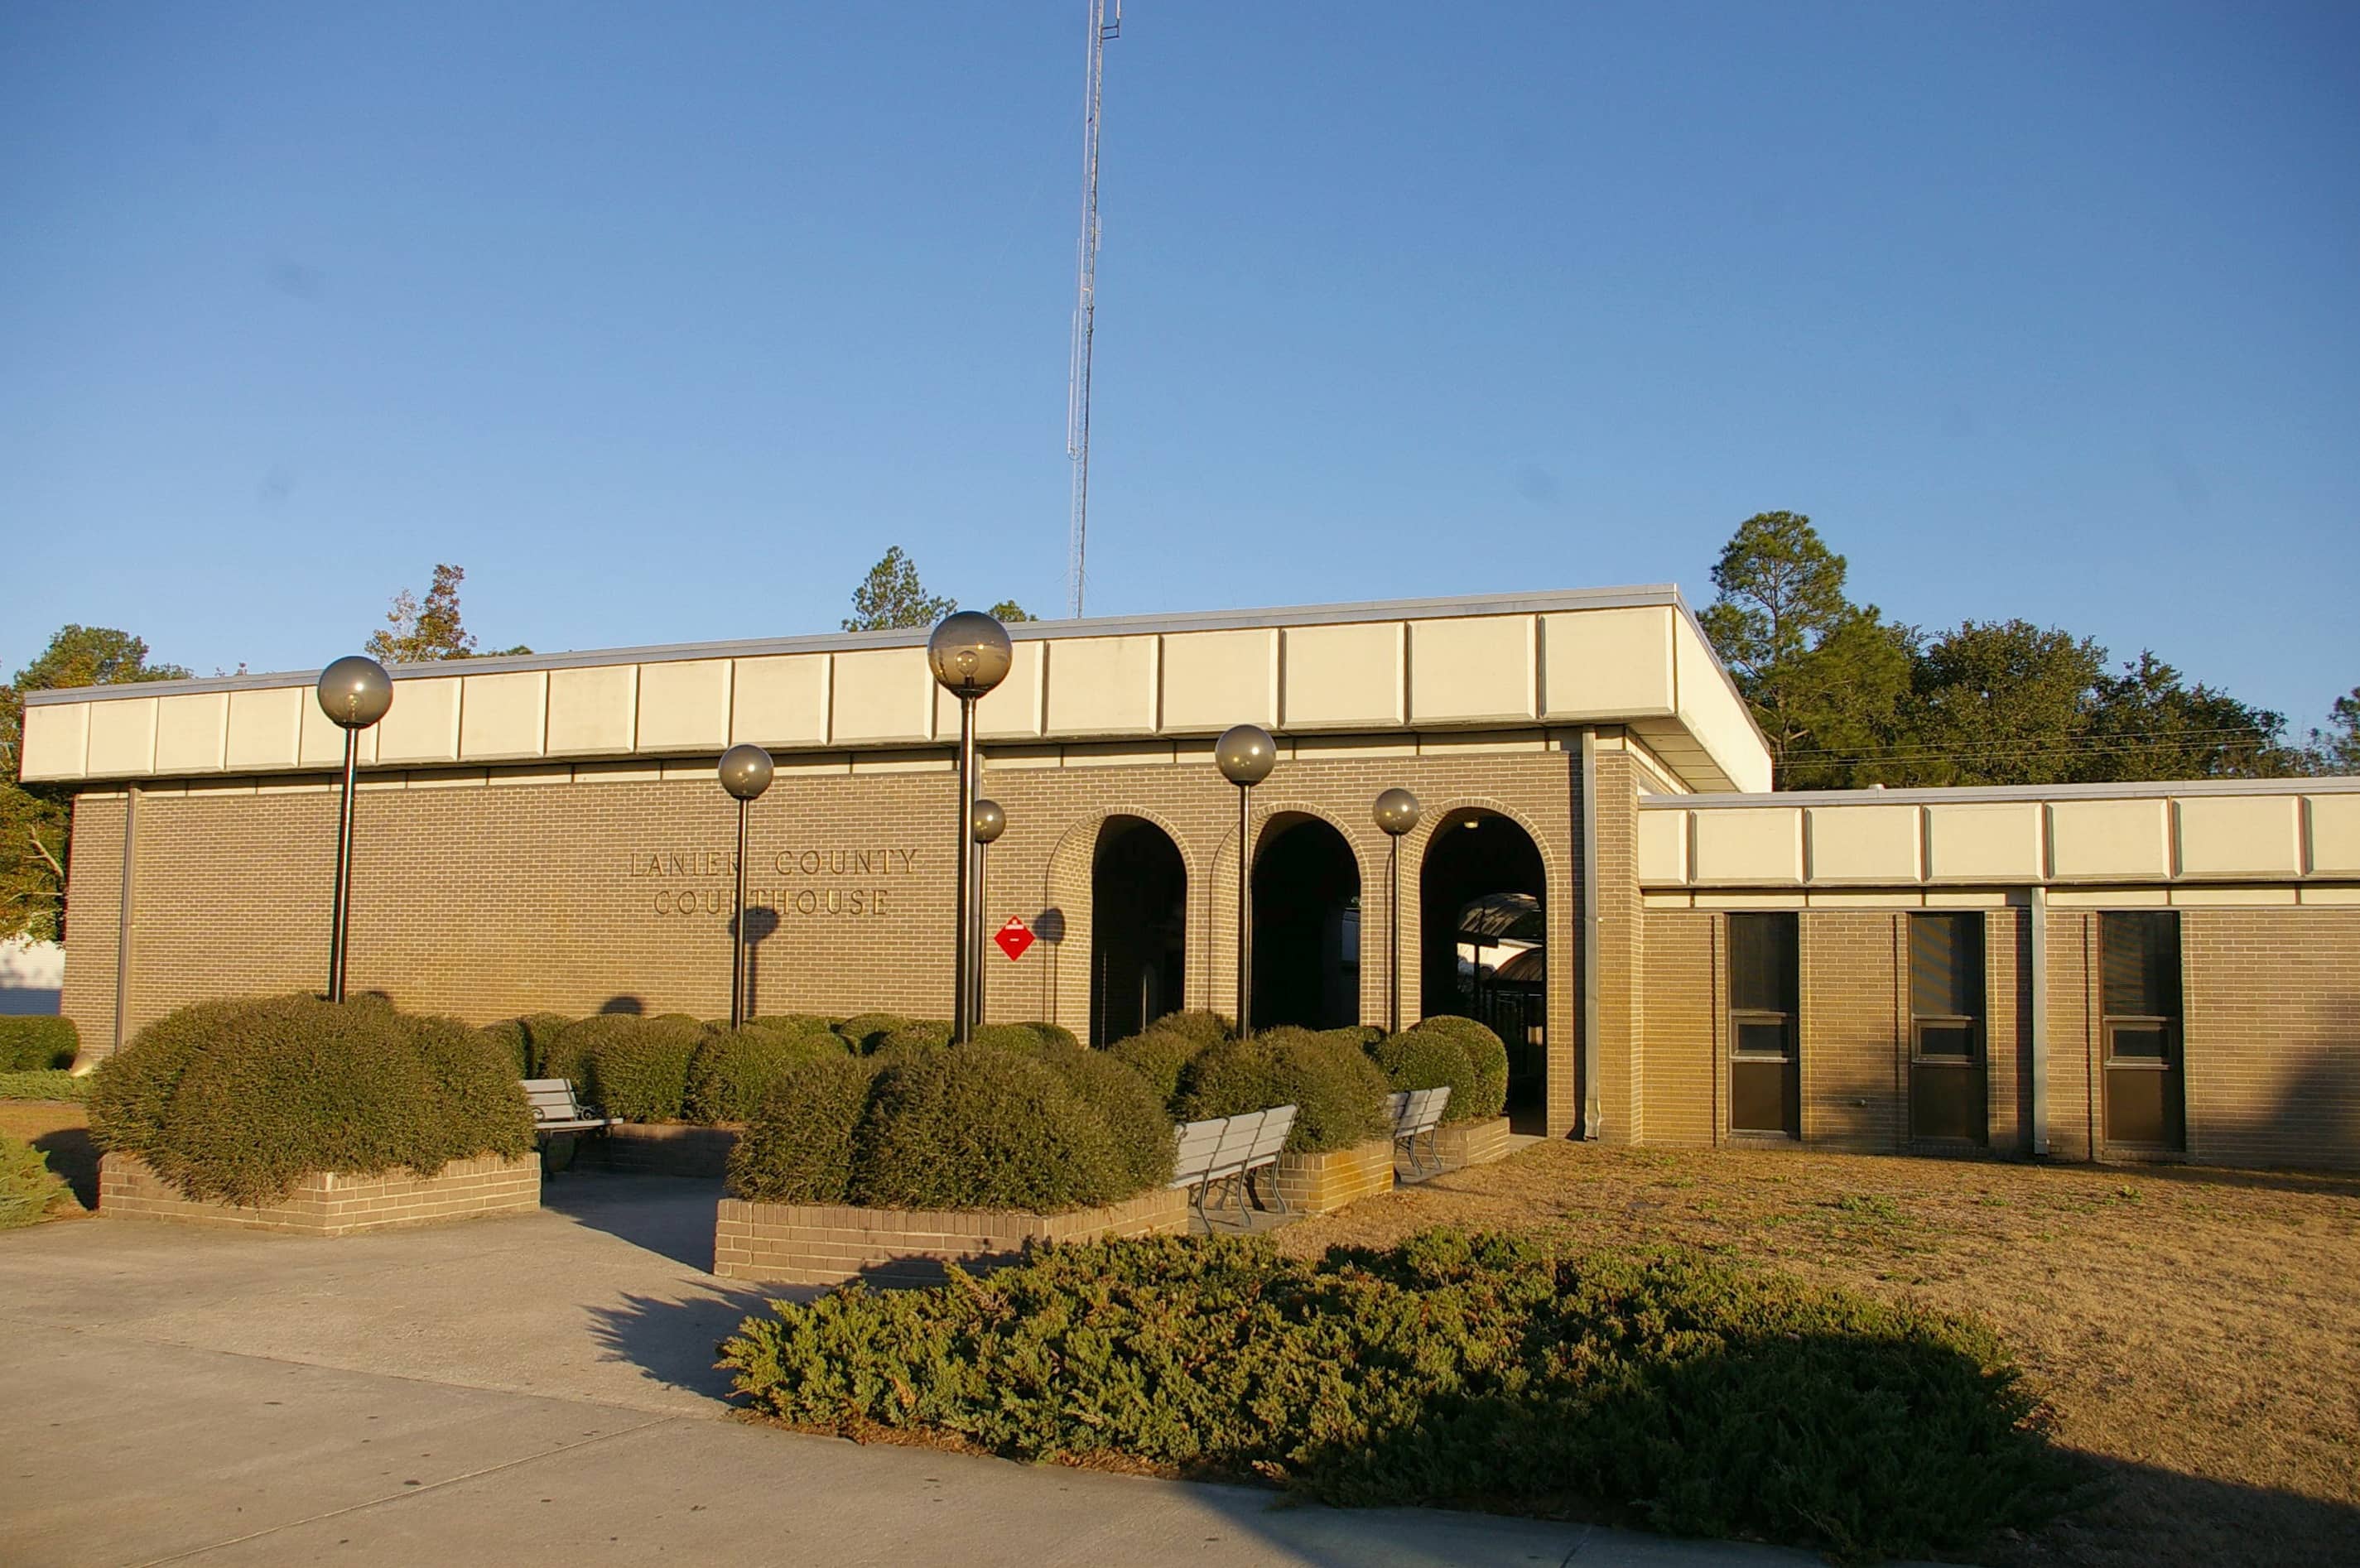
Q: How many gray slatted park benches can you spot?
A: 3